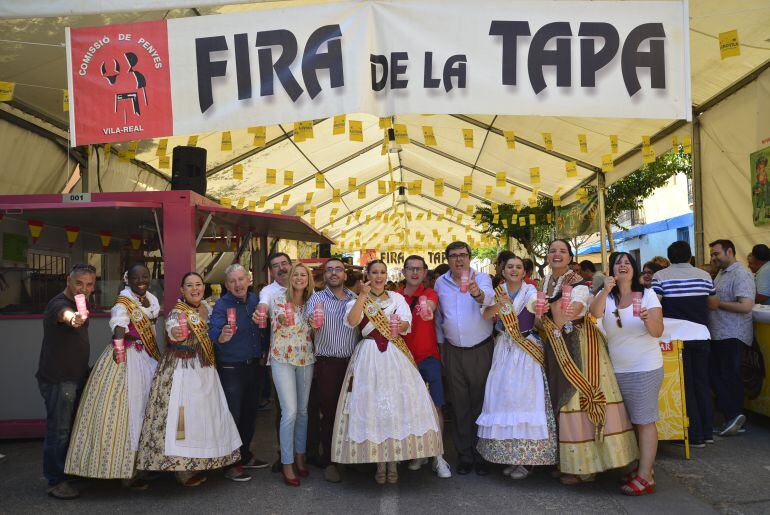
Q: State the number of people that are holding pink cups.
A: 13